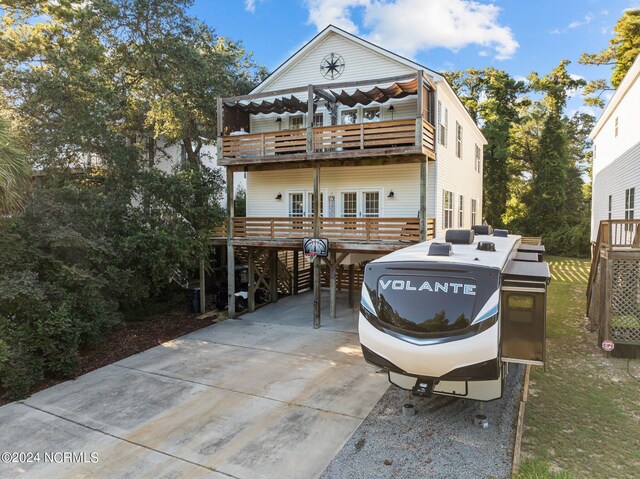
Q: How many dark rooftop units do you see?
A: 5